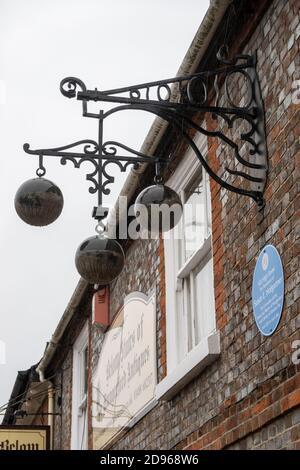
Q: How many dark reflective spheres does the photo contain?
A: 3